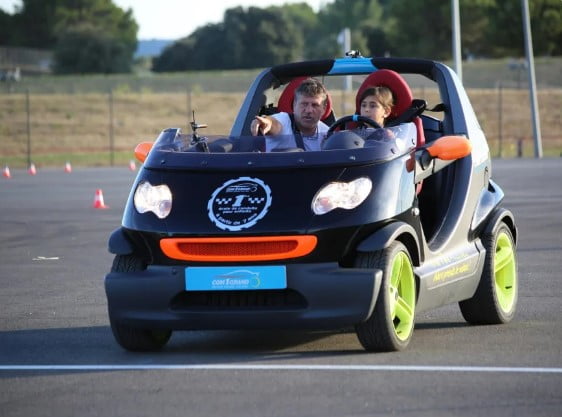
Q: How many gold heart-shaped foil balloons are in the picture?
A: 0